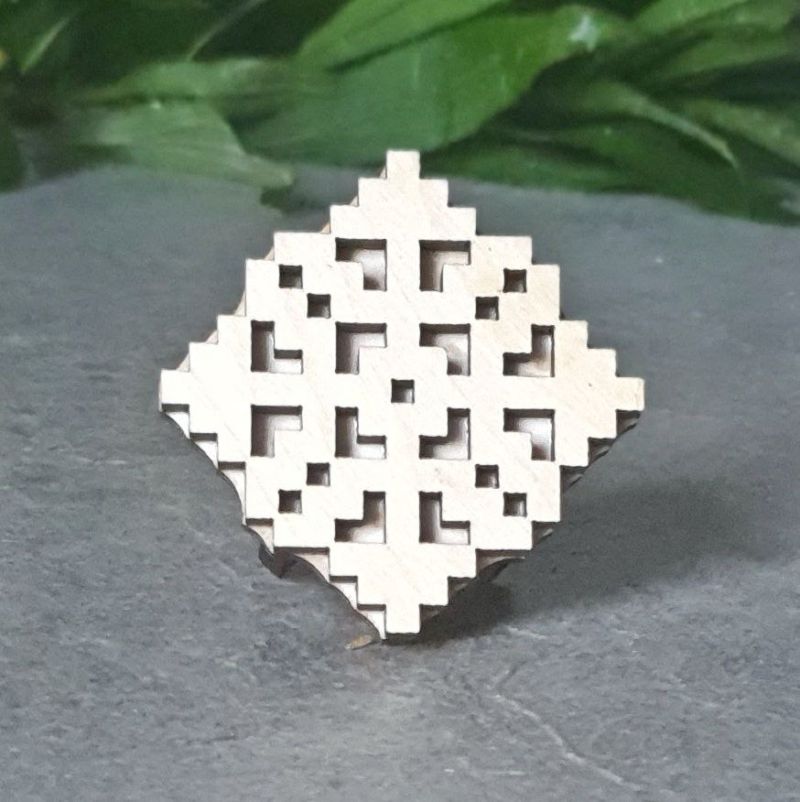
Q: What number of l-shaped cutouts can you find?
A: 12